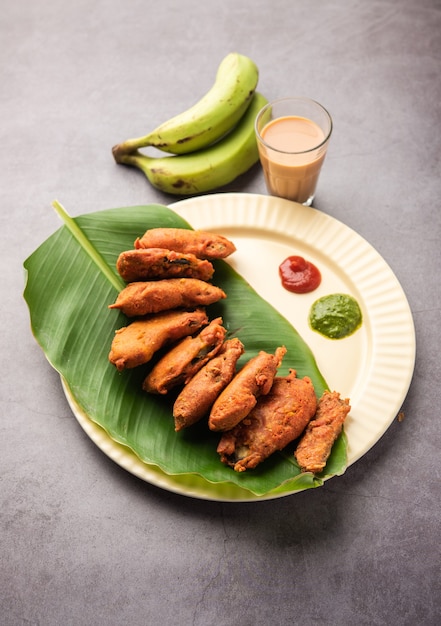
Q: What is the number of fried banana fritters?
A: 9